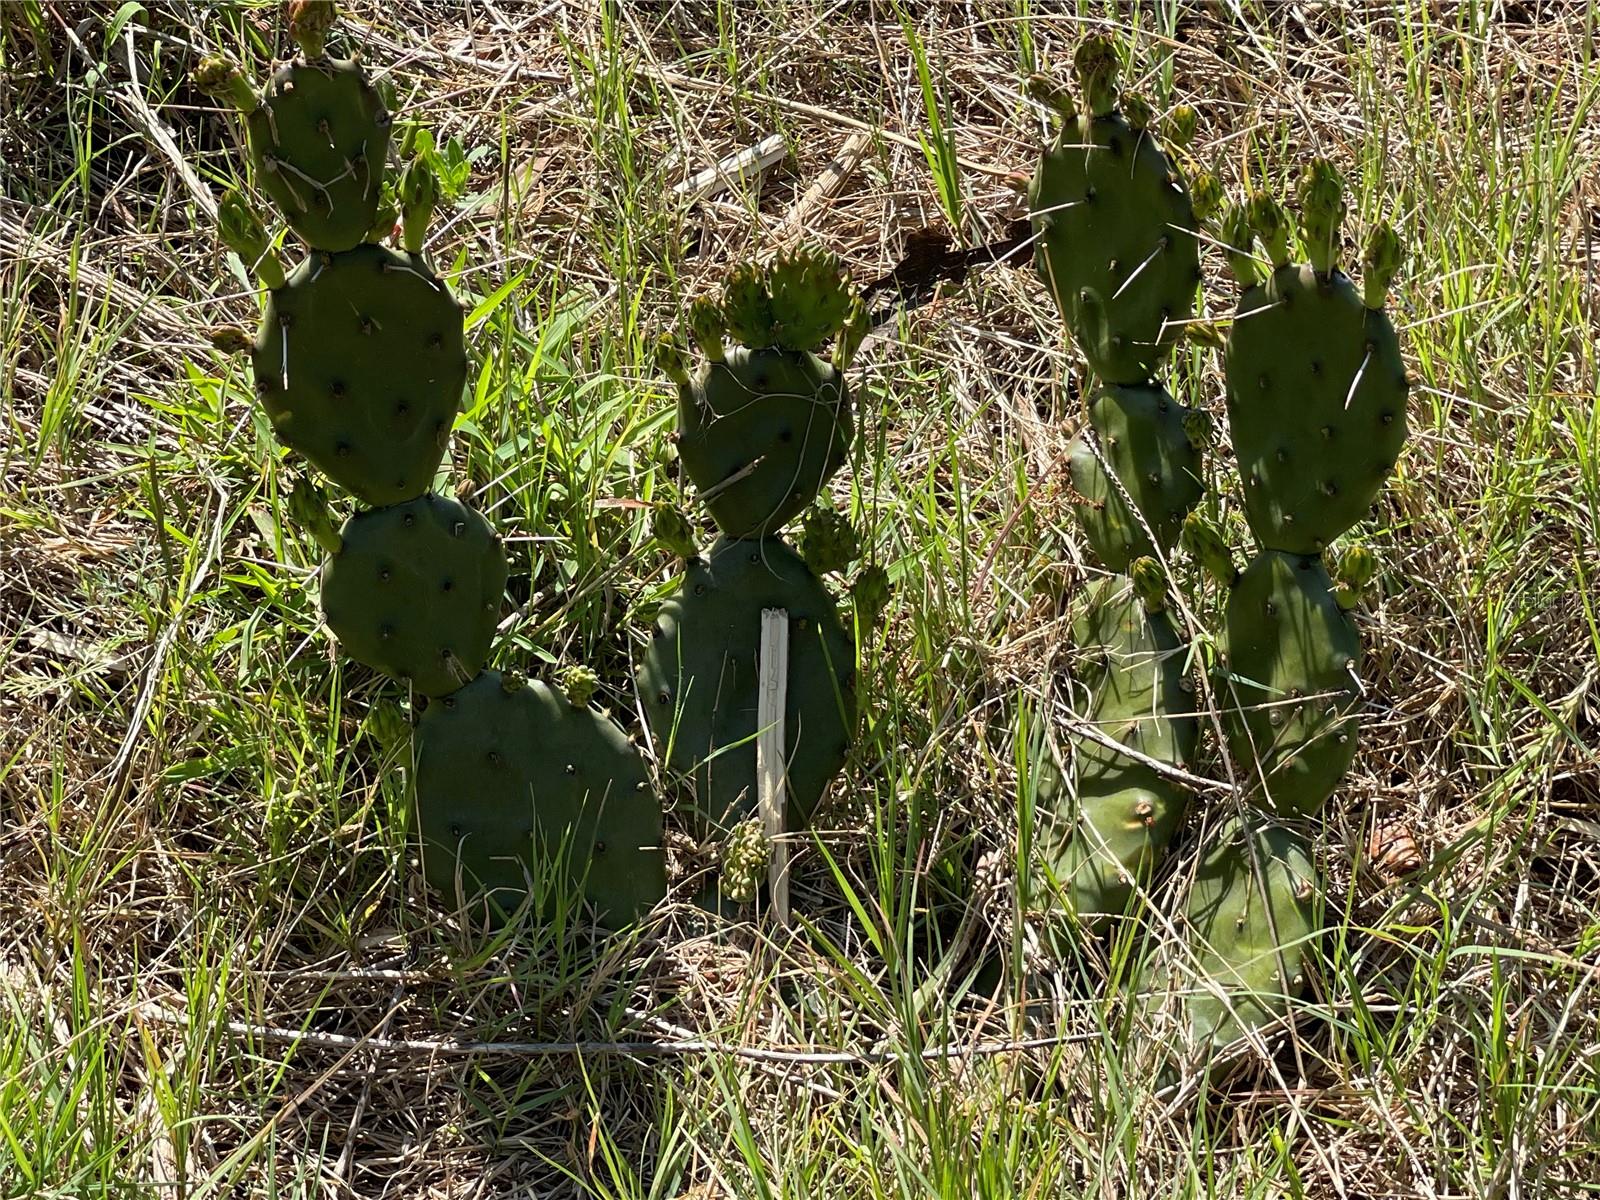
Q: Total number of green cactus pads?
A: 12